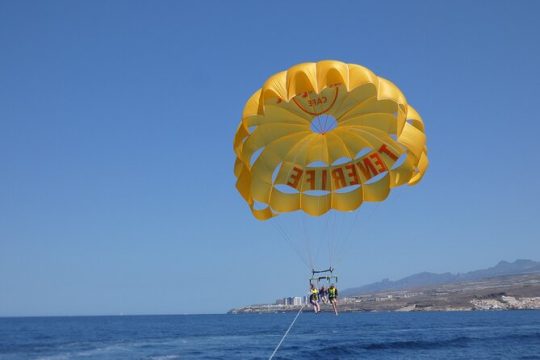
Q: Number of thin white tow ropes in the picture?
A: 1